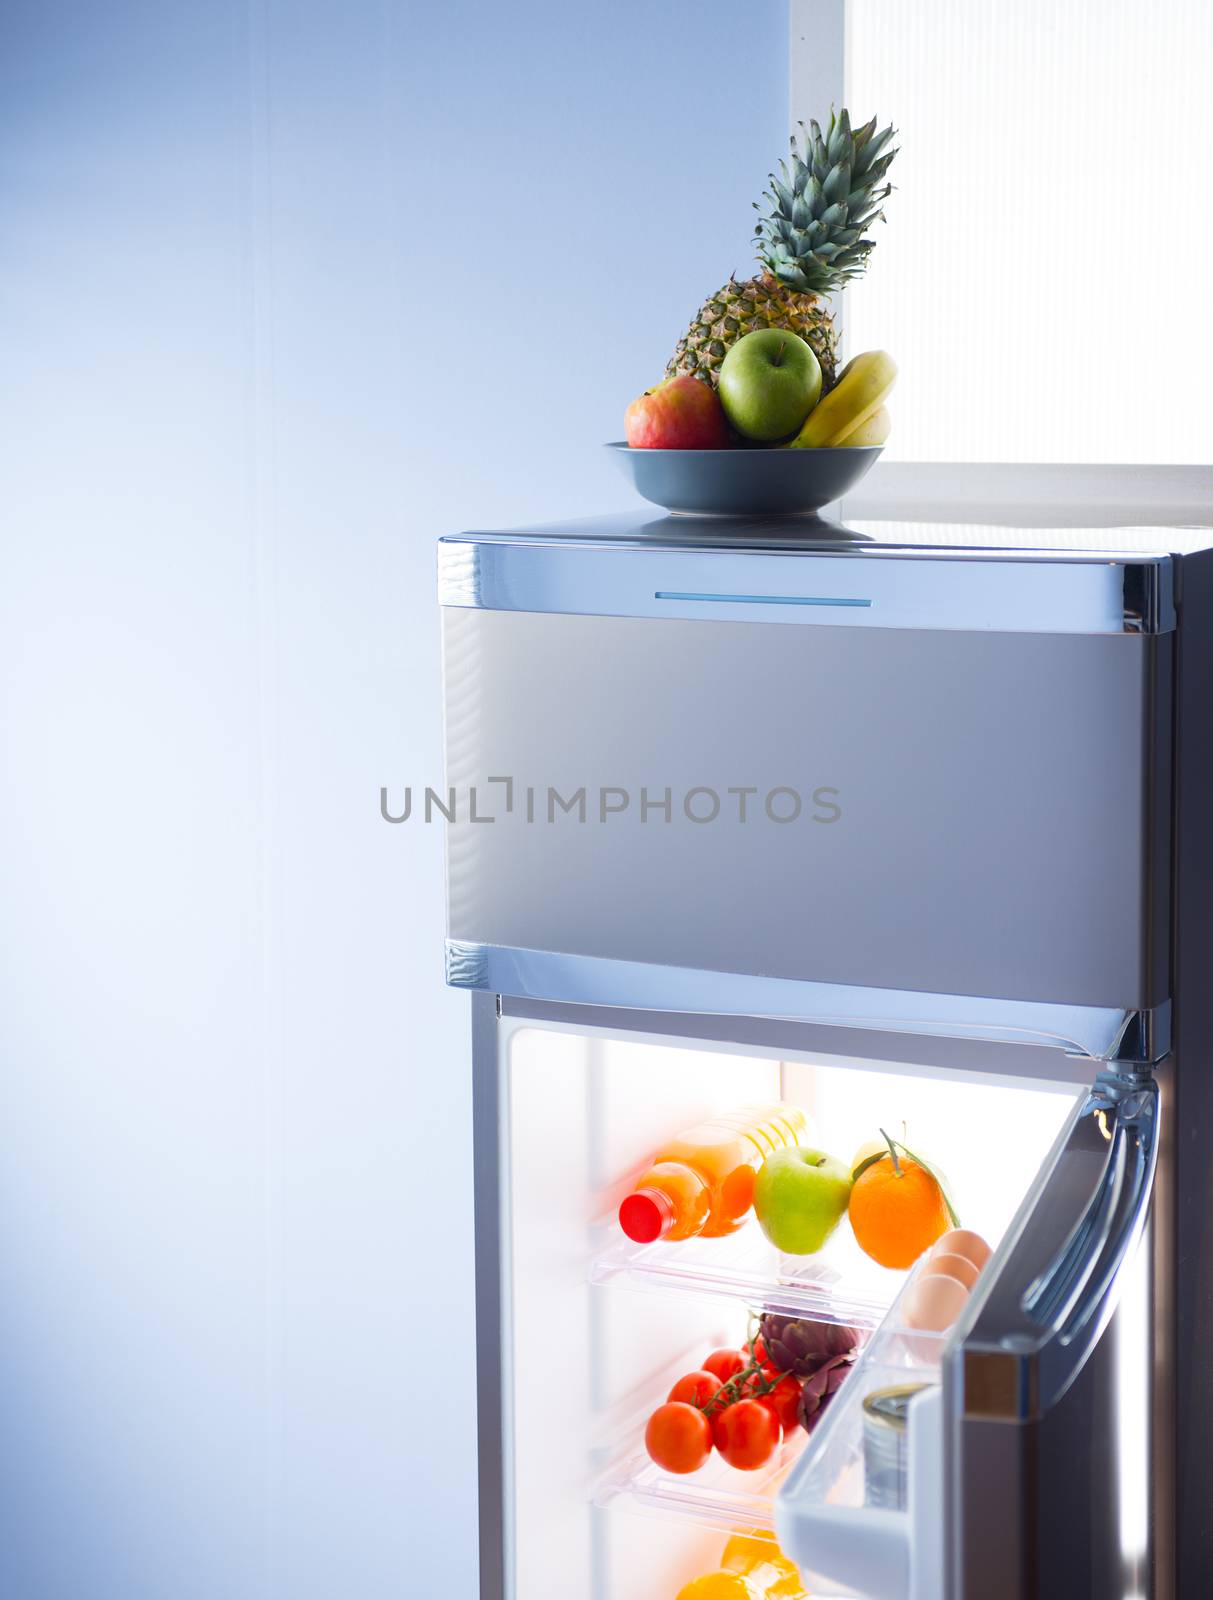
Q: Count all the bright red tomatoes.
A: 6